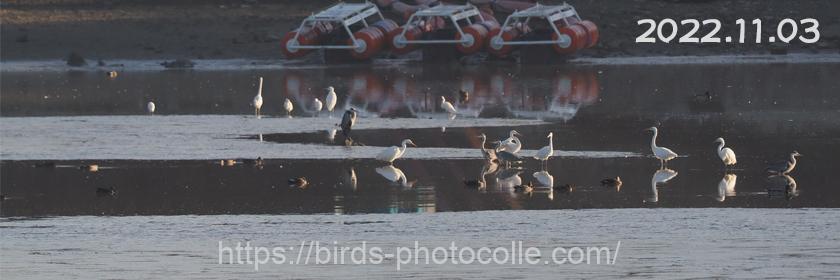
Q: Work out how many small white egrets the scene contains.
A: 11